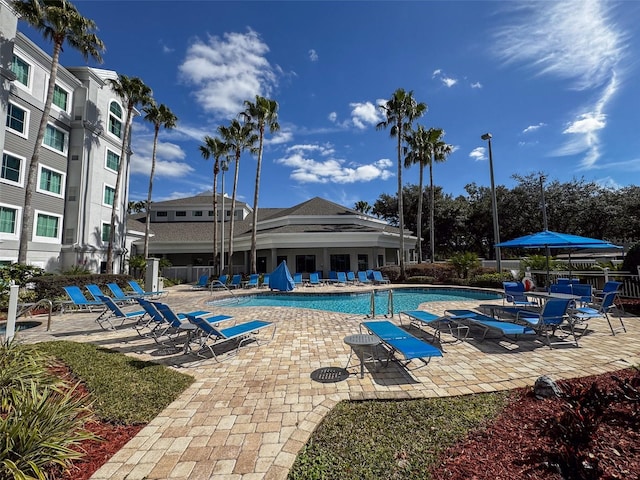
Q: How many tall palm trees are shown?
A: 9